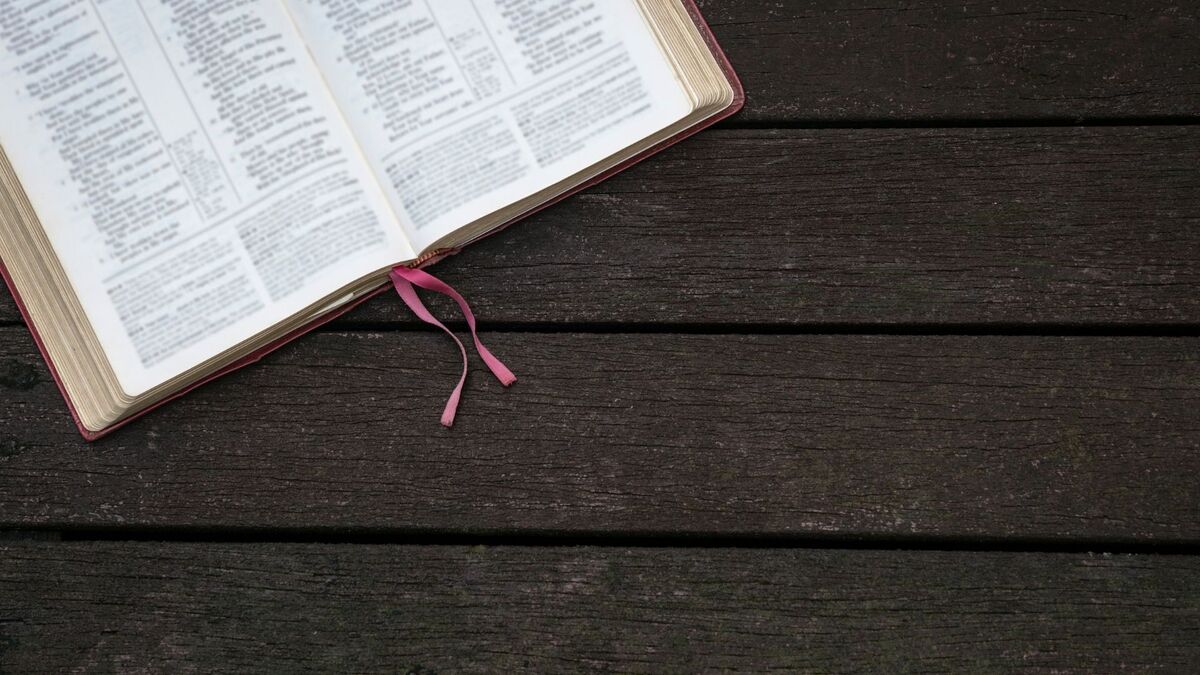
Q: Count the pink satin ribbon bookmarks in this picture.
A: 2